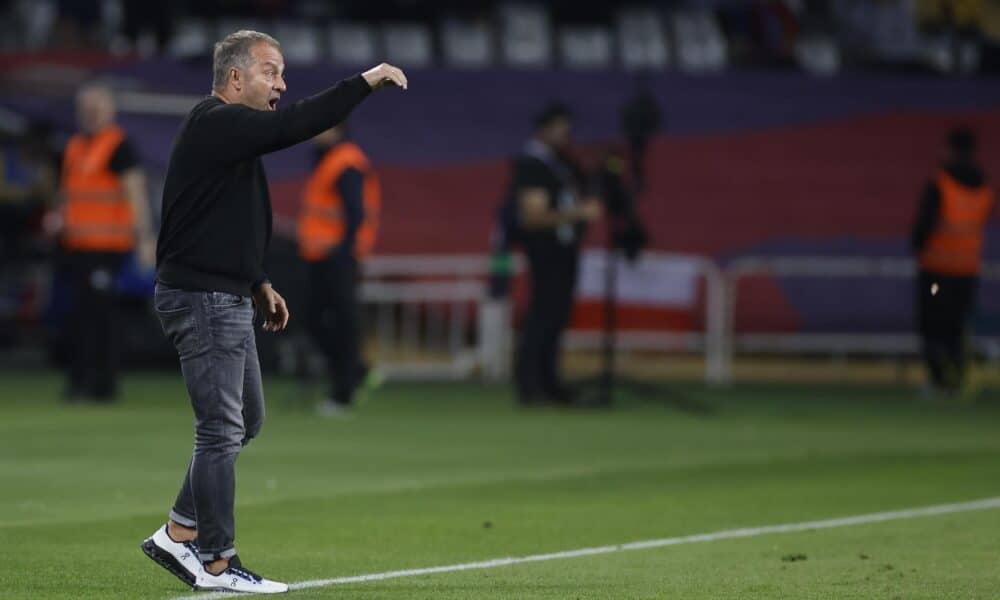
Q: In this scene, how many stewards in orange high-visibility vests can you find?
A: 3